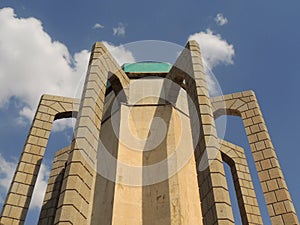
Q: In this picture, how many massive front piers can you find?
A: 2